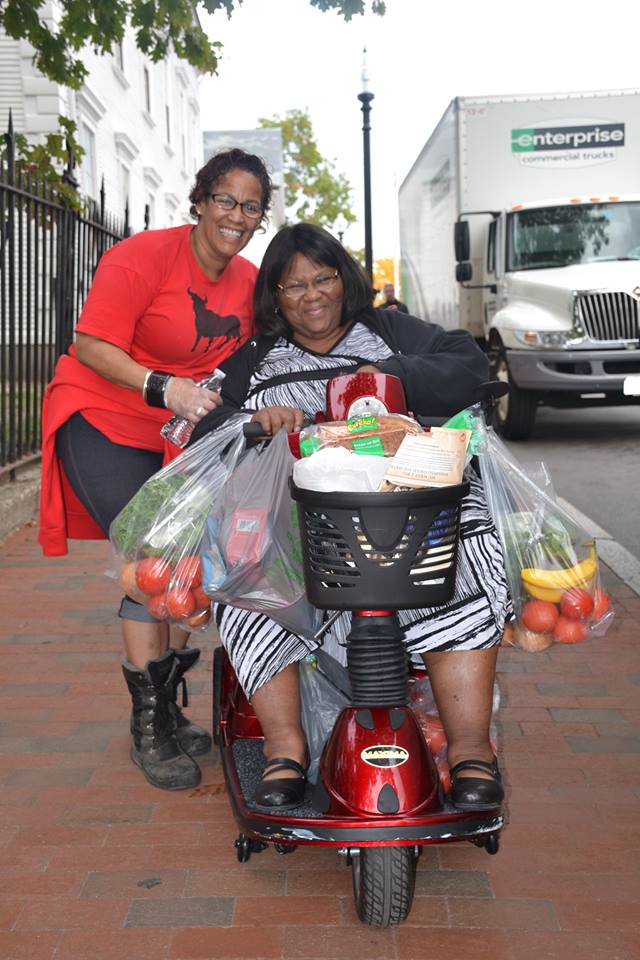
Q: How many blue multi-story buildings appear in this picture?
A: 0